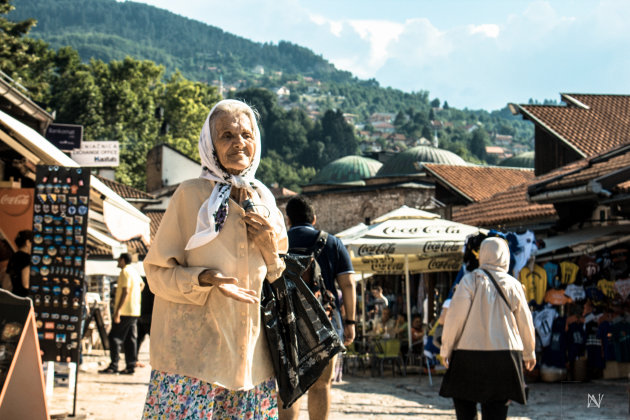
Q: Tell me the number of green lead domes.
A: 3